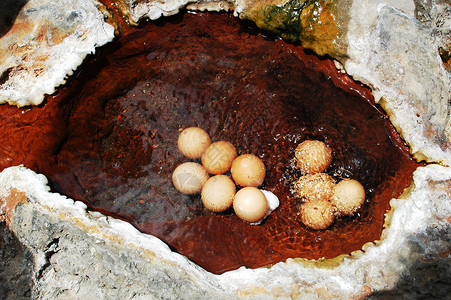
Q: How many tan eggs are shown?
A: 10